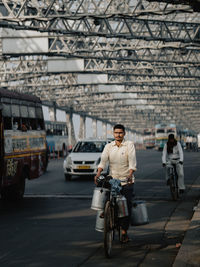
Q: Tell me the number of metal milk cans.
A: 4